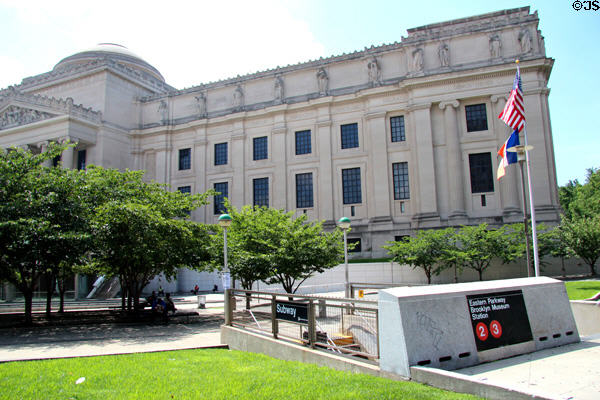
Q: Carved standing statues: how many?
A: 10